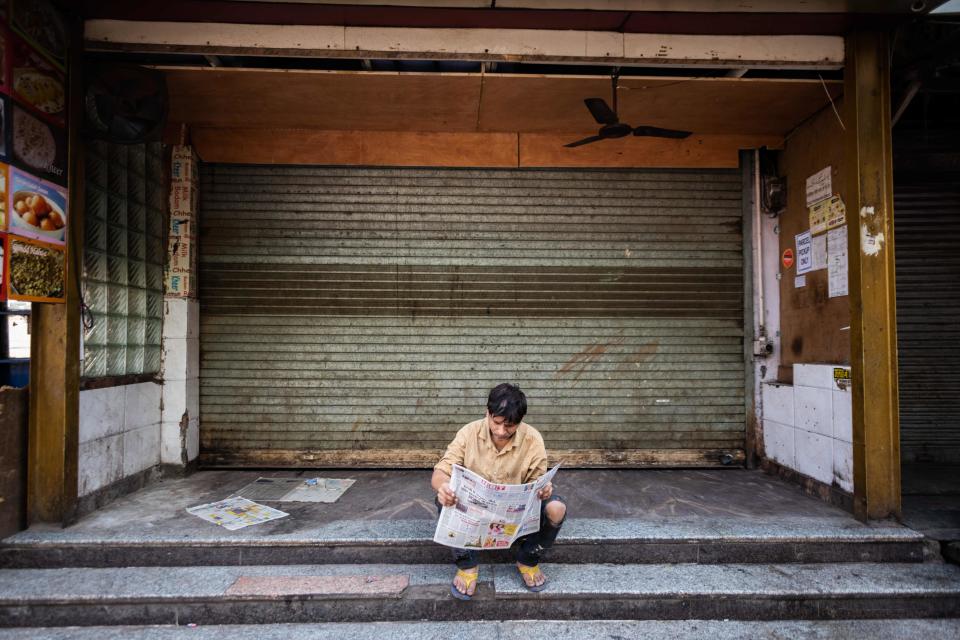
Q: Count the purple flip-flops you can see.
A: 0